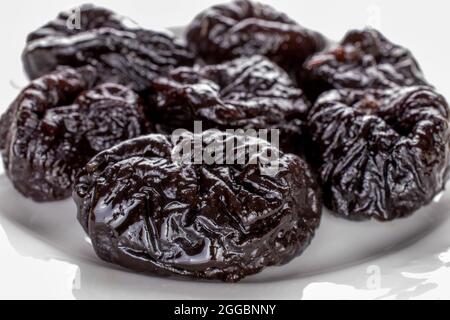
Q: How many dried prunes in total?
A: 7